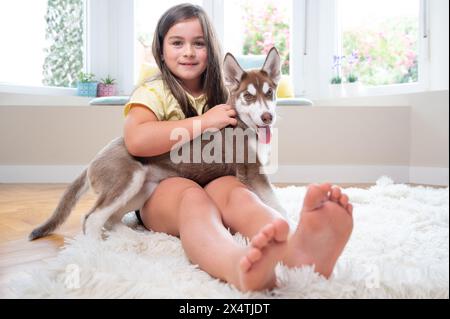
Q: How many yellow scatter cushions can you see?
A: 2